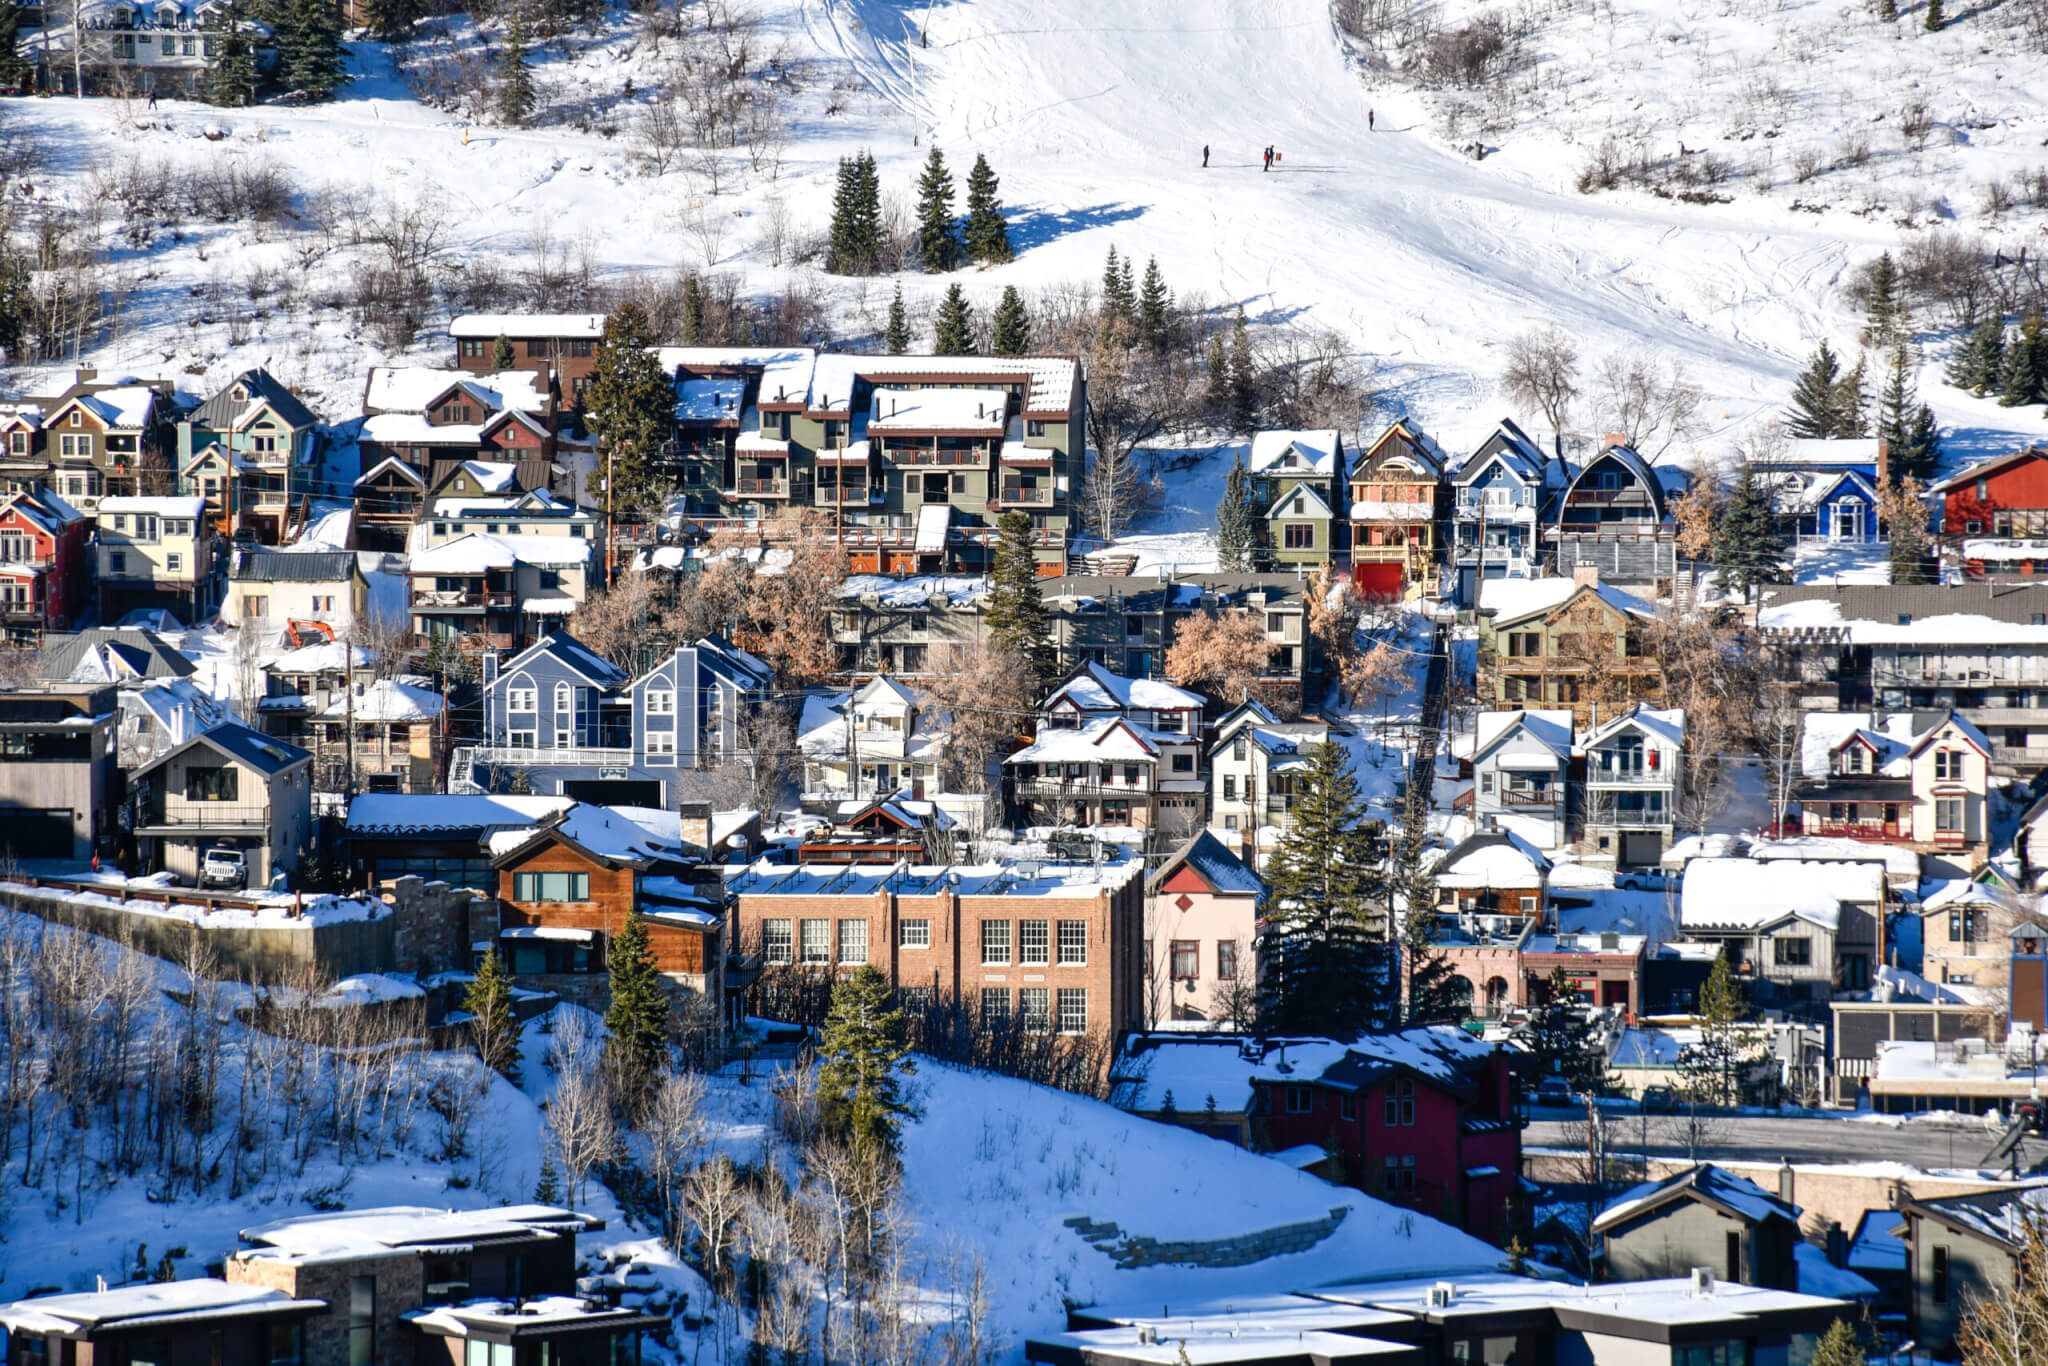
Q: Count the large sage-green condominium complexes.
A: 1